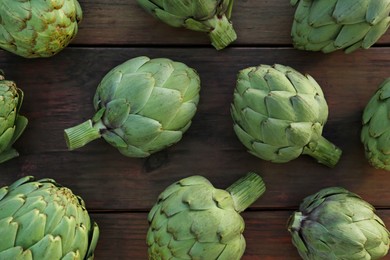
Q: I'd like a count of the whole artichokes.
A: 2